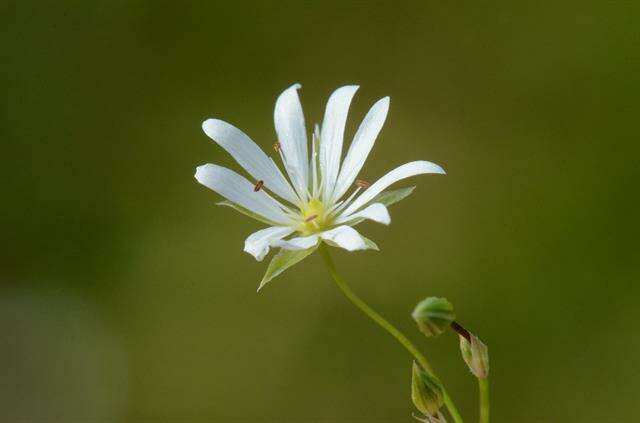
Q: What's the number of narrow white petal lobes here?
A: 10